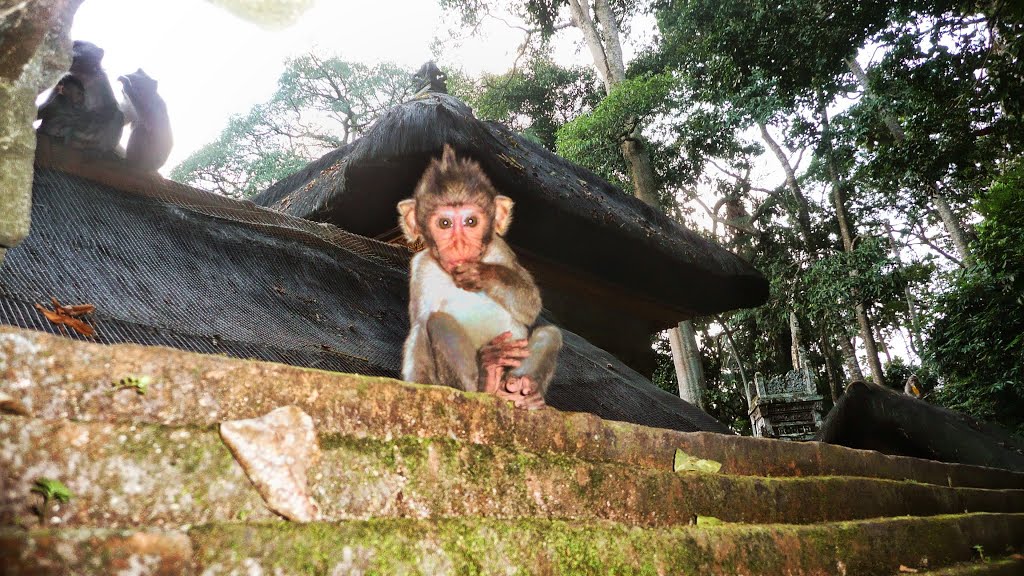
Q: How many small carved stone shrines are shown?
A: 1